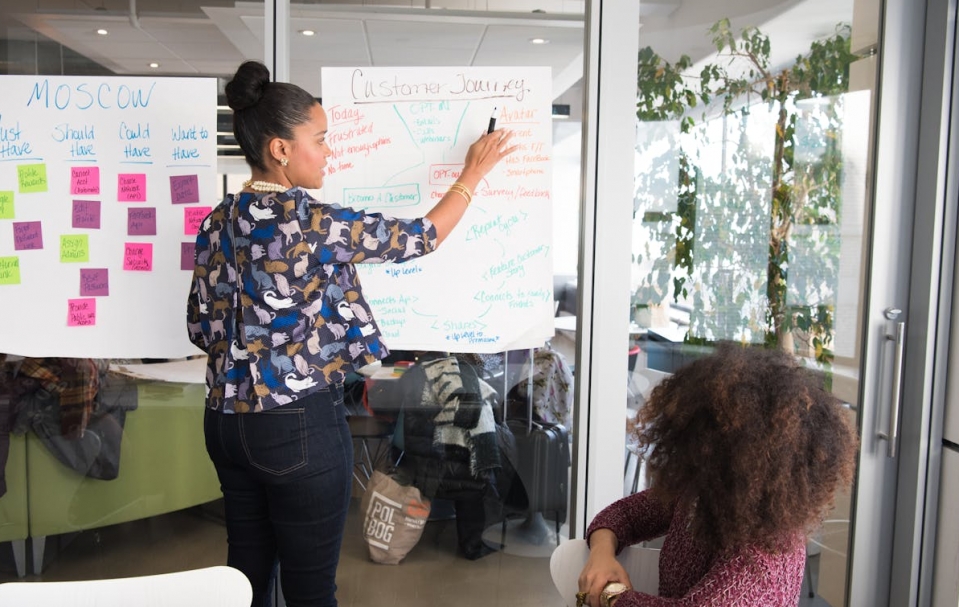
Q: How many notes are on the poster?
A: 15